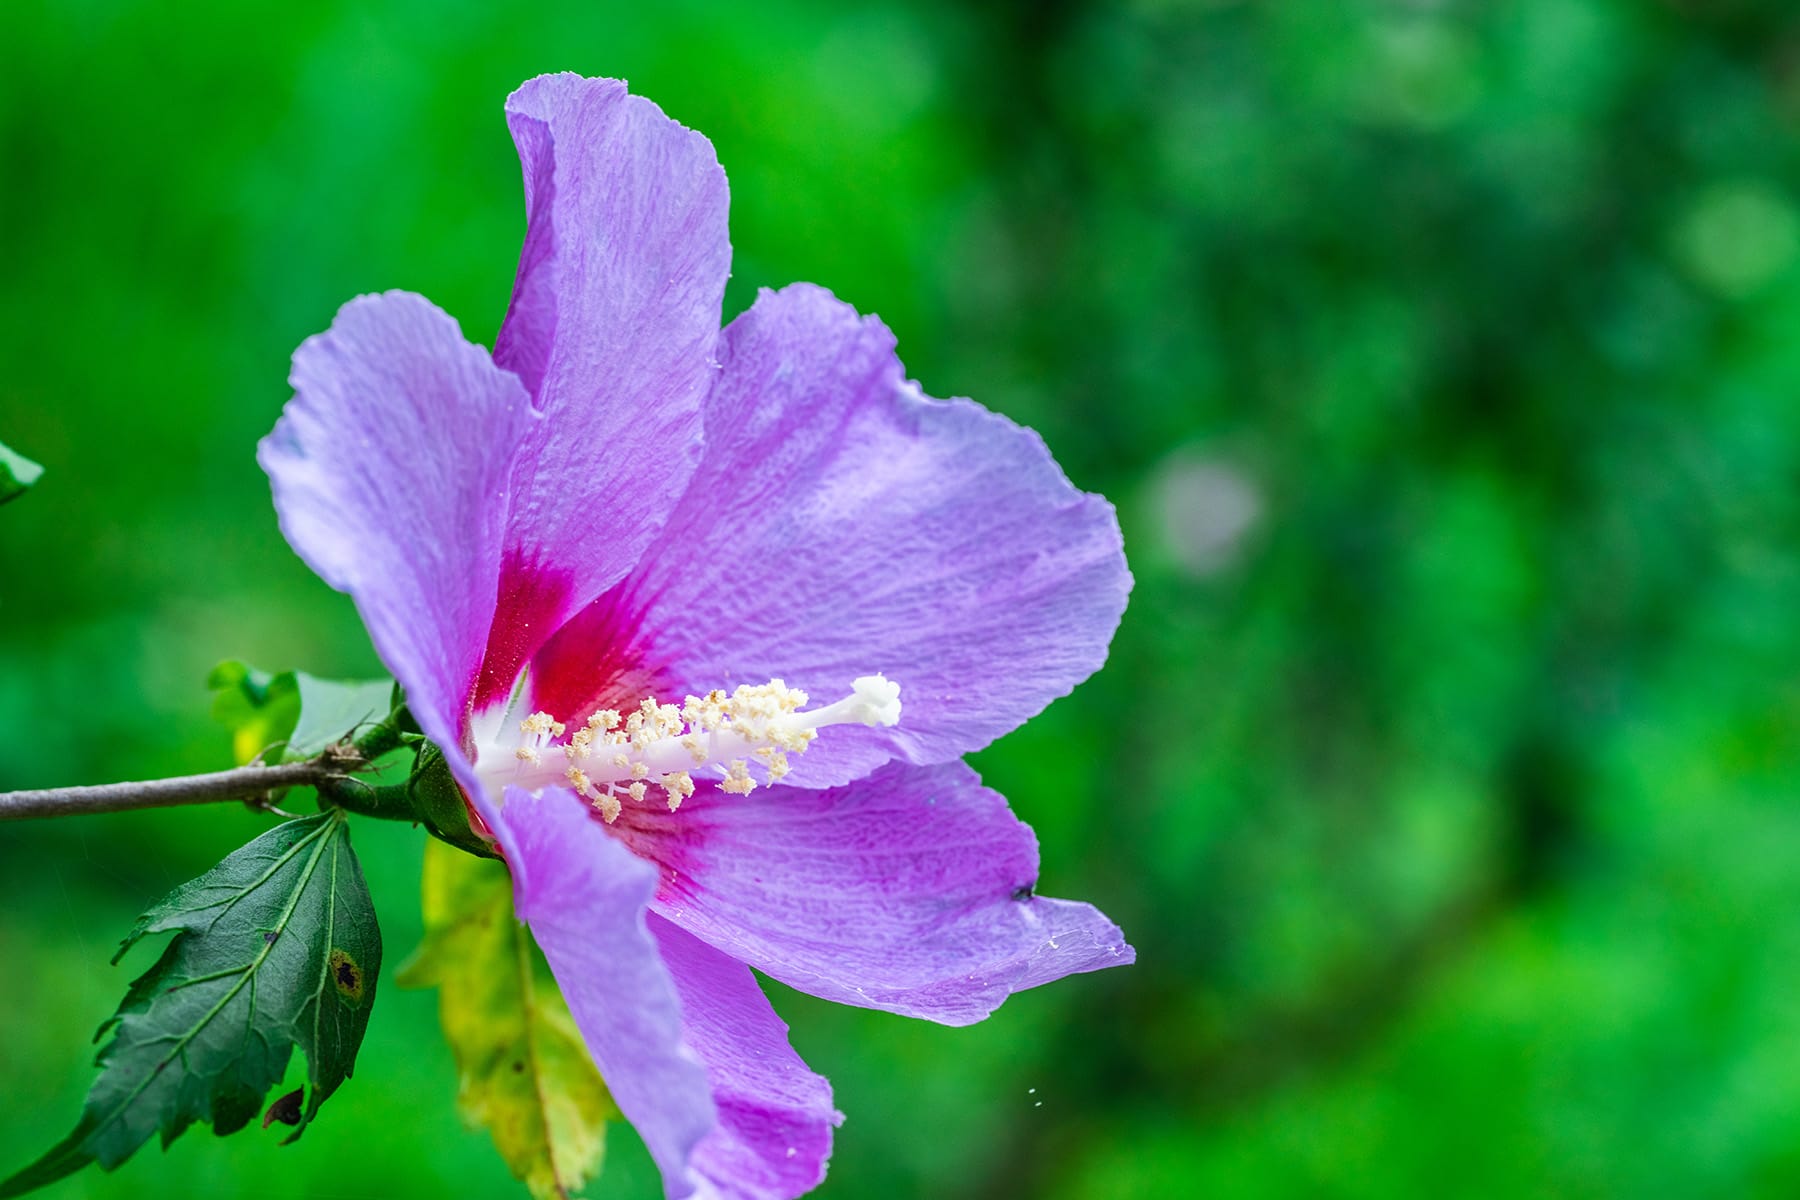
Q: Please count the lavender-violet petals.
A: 5